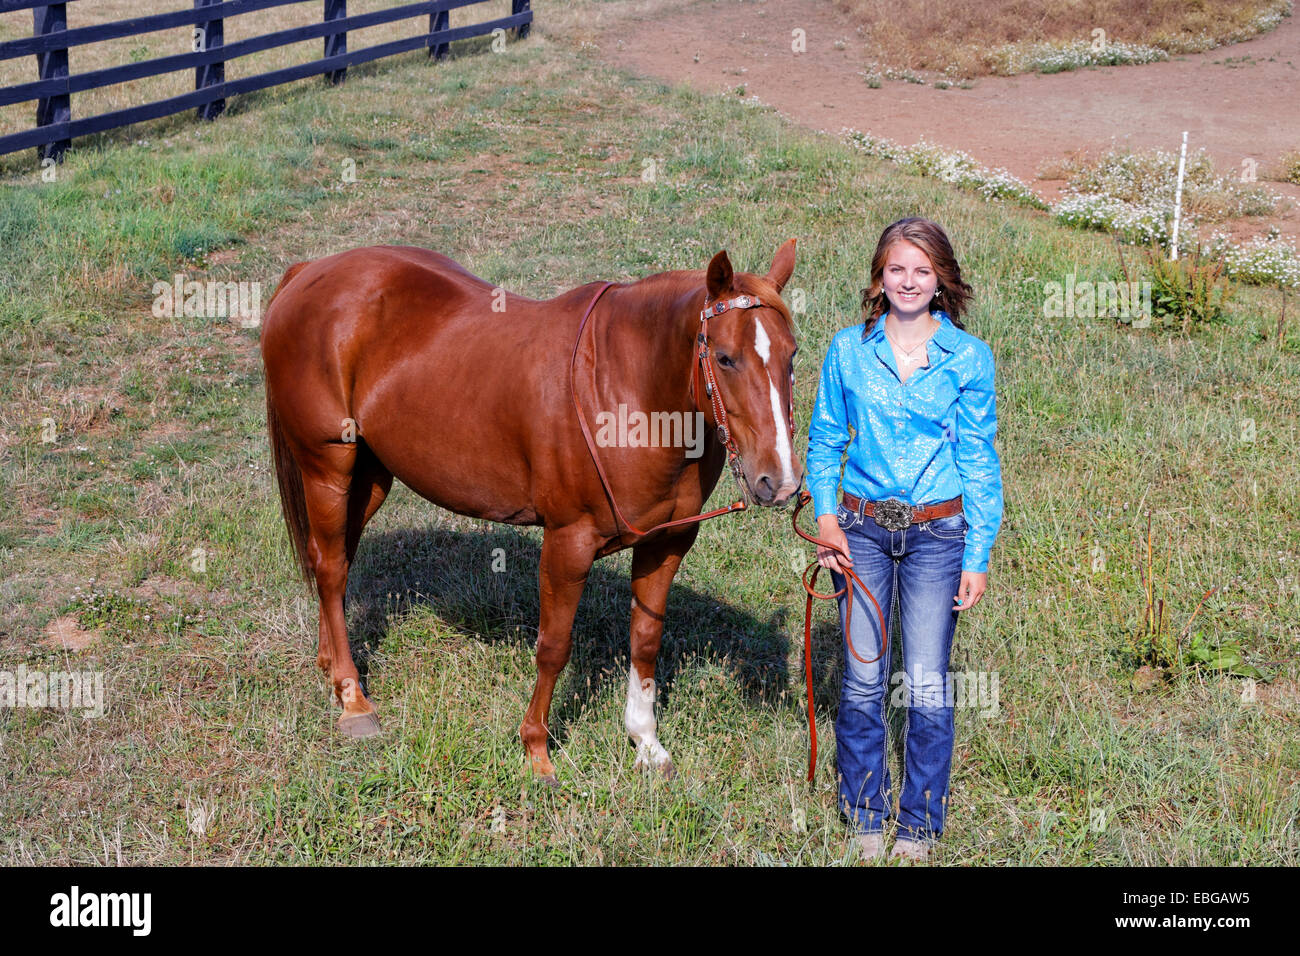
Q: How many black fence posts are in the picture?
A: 5